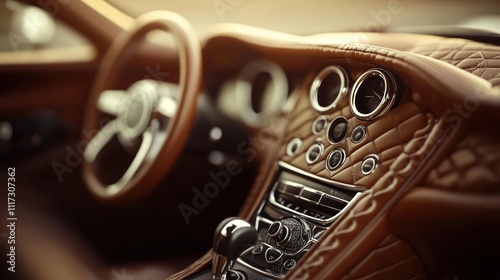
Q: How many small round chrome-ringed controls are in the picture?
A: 7